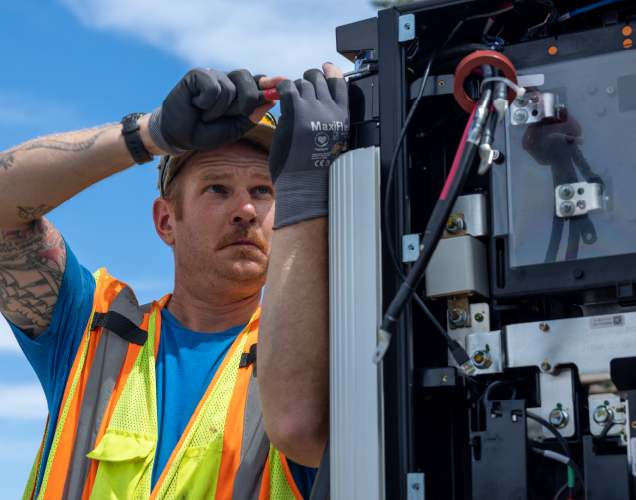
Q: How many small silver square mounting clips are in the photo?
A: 3